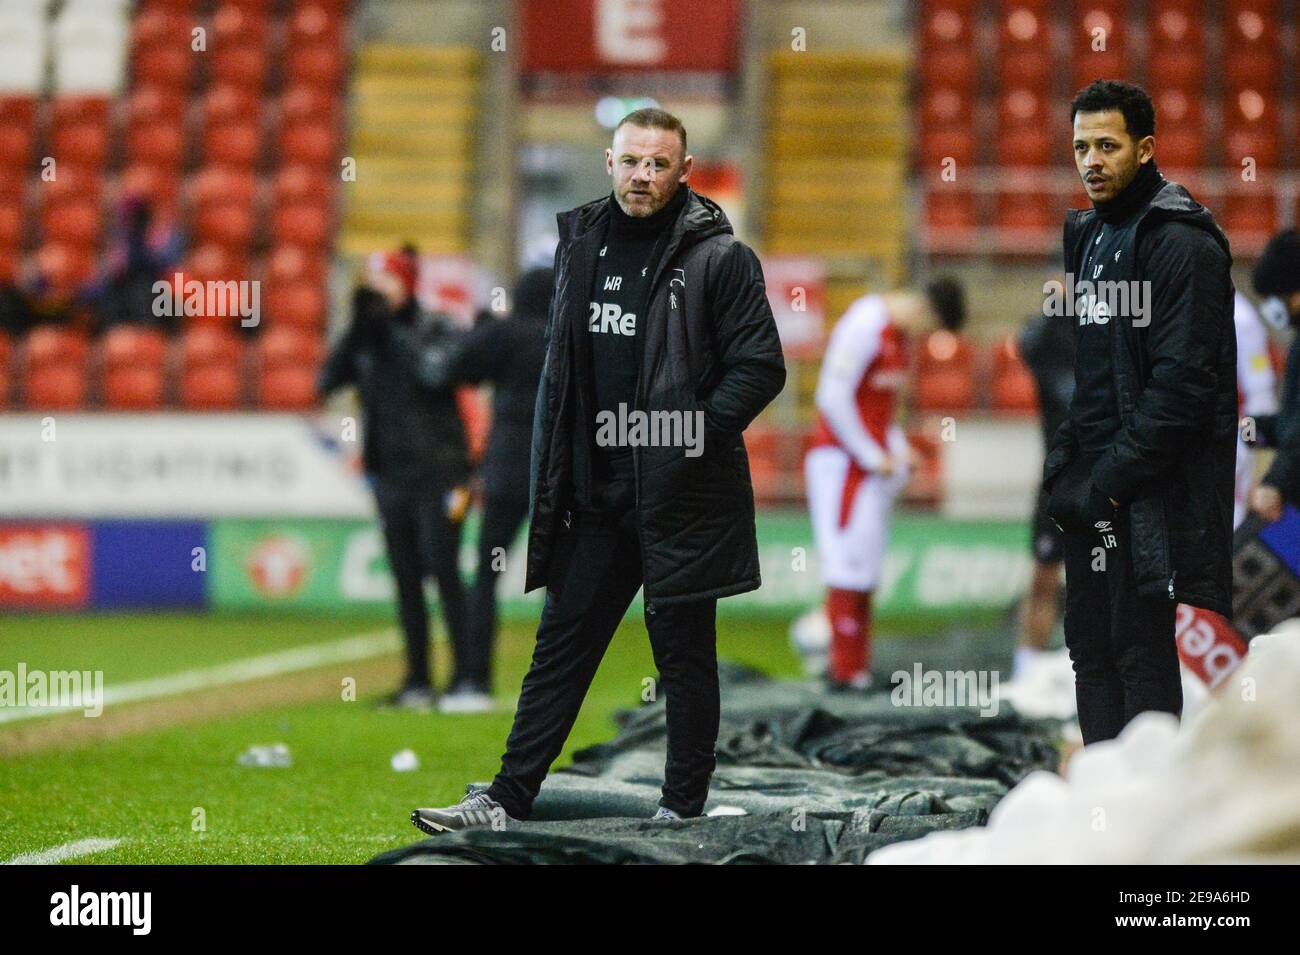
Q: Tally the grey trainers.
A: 2